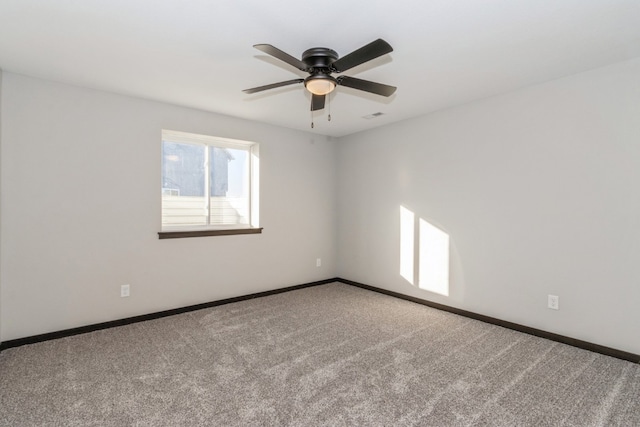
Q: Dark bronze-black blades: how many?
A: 5